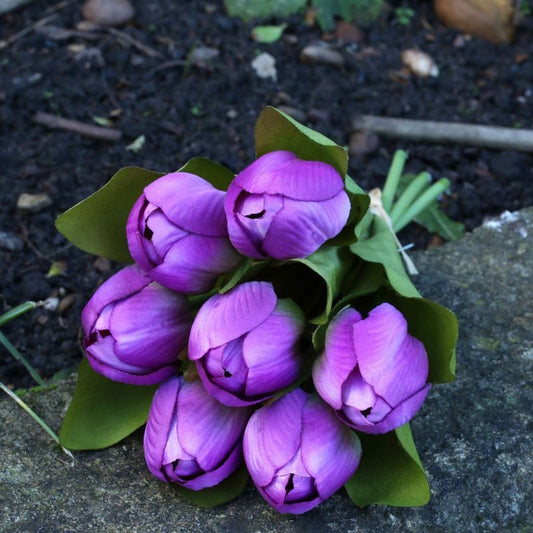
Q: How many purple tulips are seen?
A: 7